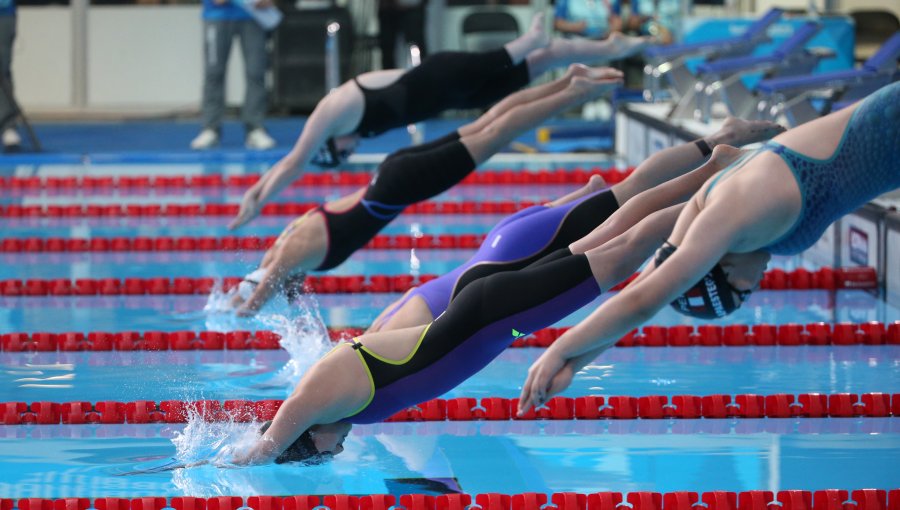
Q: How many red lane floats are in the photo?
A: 7